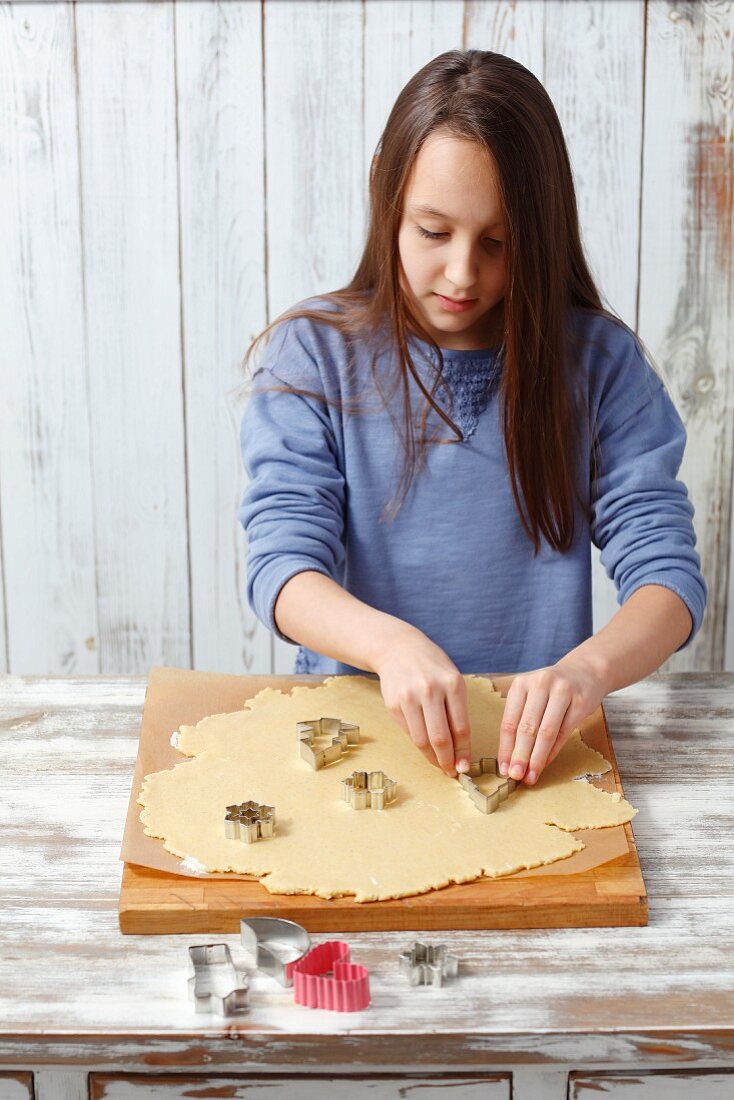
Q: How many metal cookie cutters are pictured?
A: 7